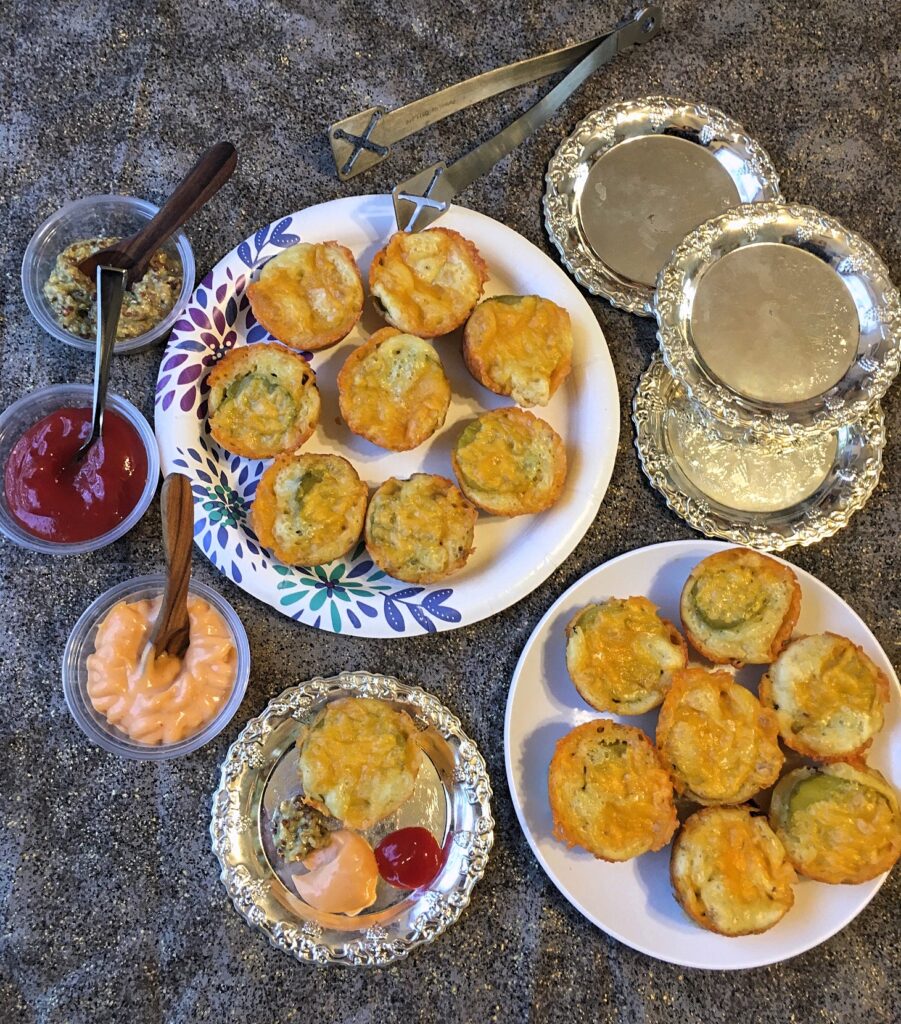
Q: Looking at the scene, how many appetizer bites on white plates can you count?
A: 15